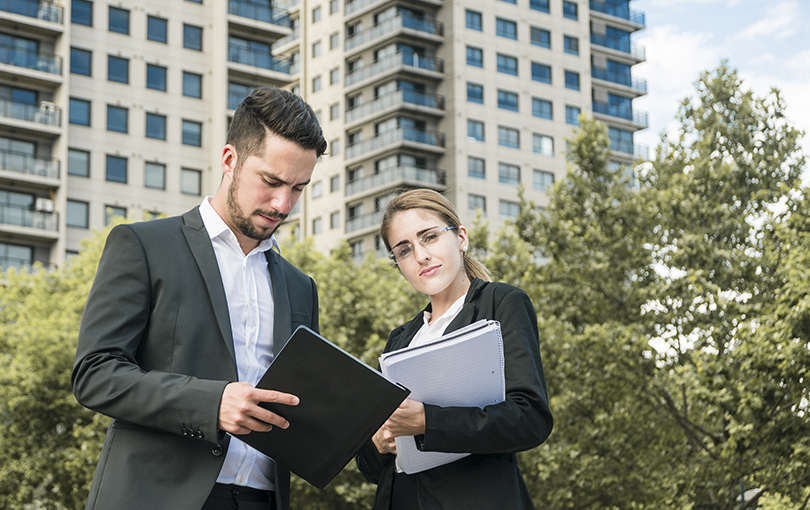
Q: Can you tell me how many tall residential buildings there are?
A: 2